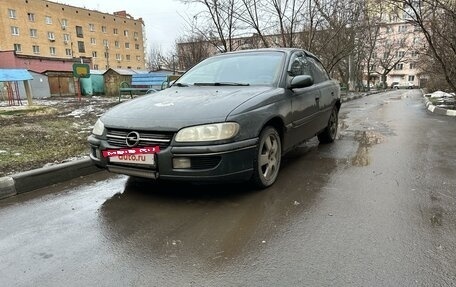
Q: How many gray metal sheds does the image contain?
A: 1